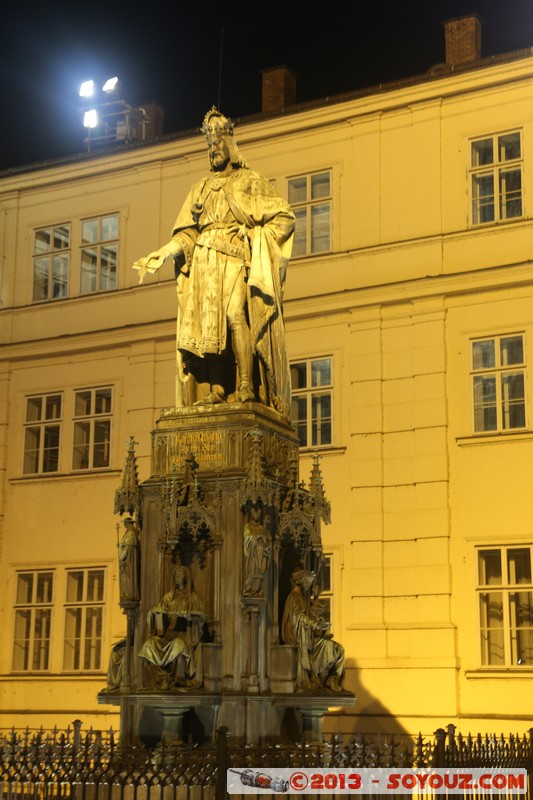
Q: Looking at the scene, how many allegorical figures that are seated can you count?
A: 2